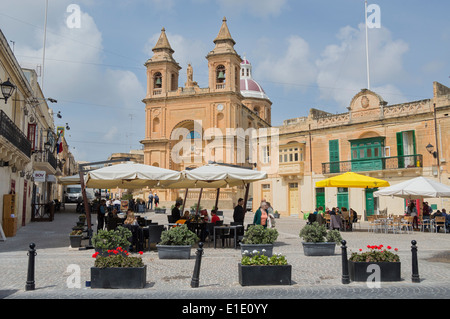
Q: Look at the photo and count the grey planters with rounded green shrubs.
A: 4